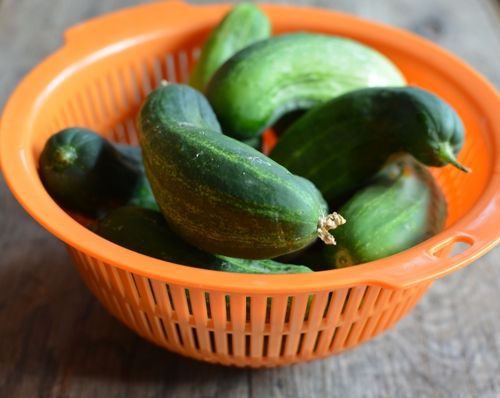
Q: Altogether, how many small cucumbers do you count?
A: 7